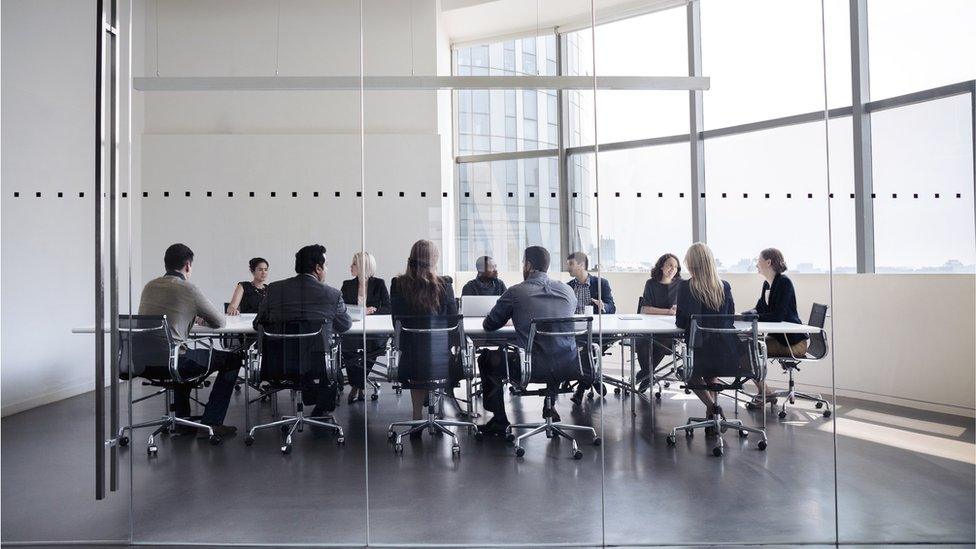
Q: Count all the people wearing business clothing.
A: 11